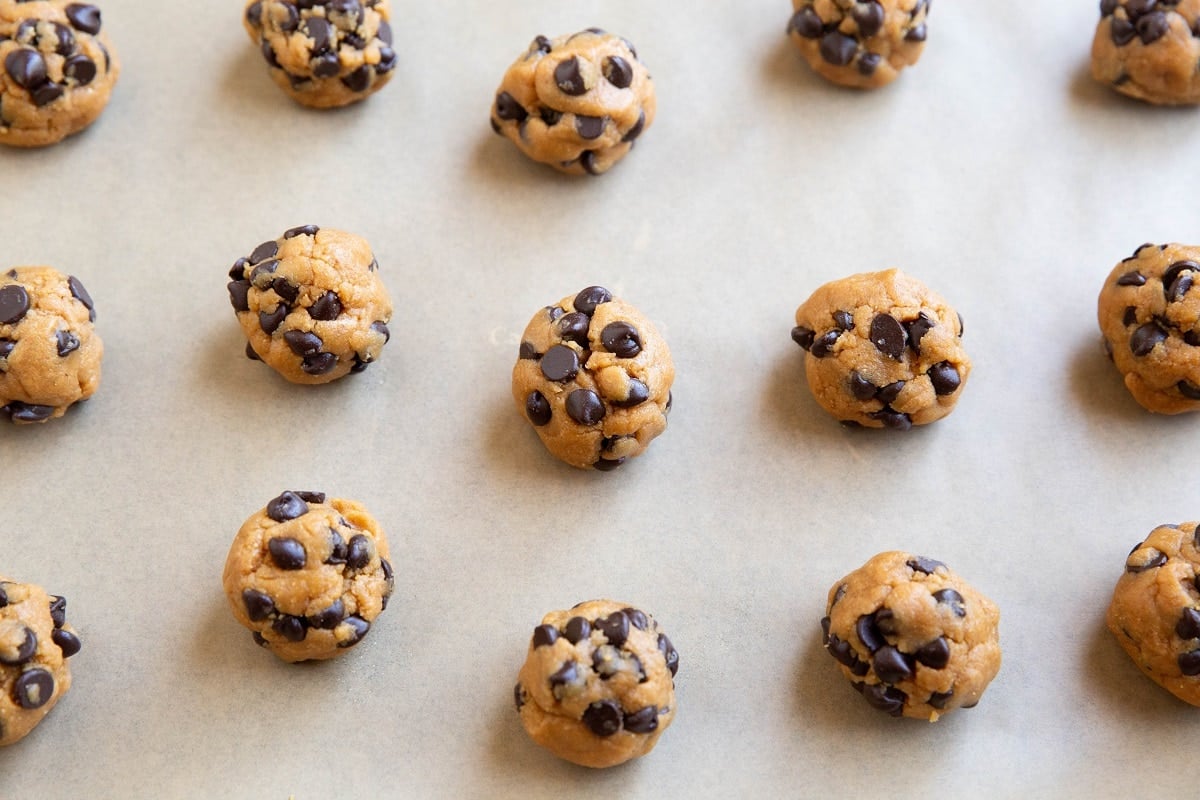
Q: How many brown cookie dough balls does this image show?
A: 15